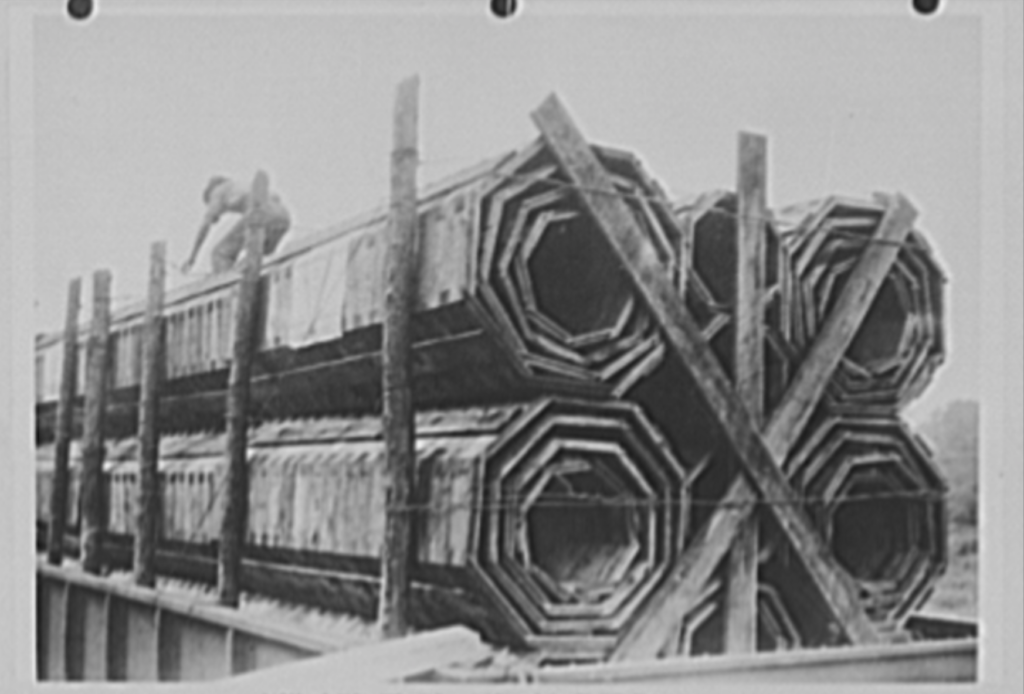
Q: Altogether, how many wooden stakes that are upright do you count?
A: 6